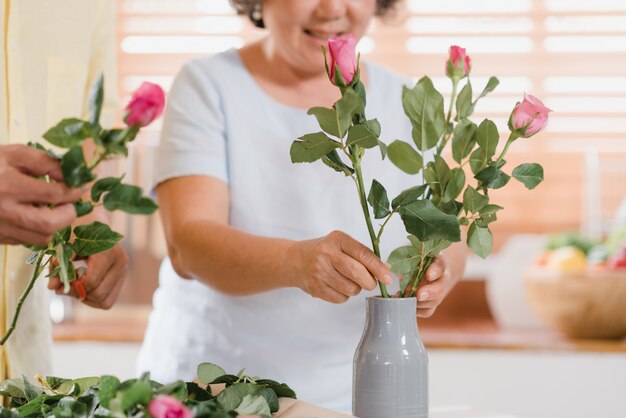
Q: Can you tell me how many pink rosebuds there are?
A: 5